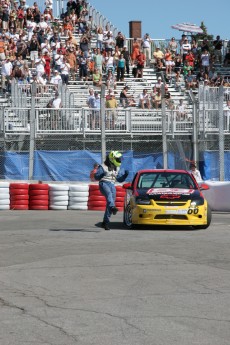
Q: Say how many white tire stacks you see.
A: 3